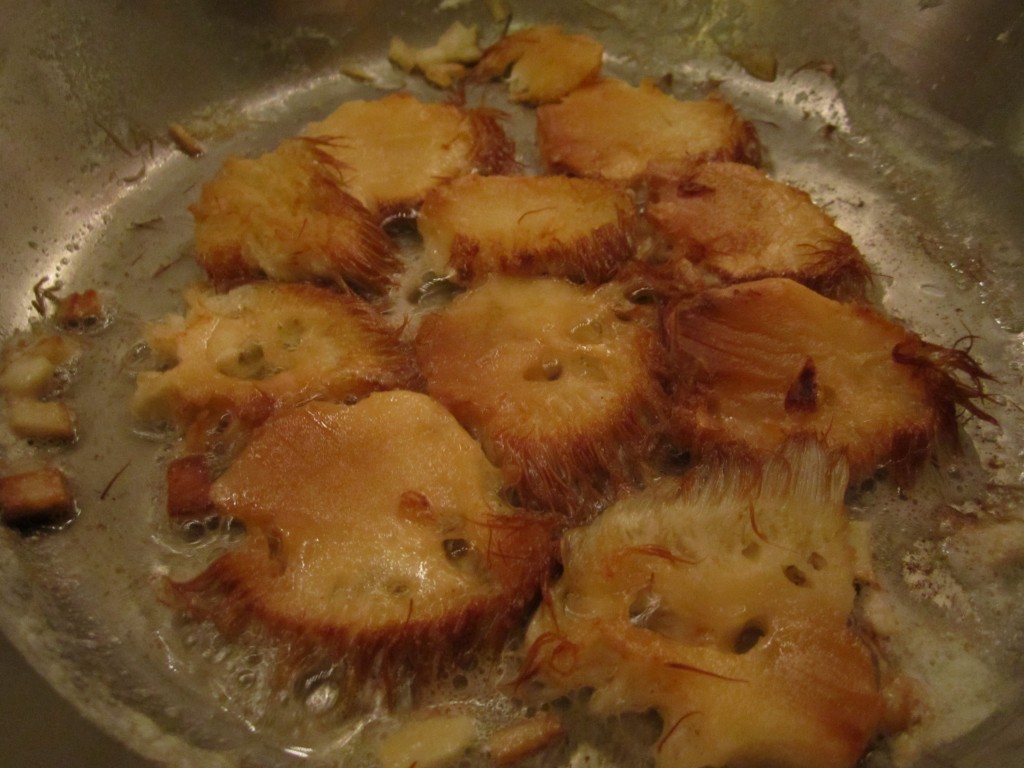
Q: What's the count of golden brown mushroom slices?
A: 11